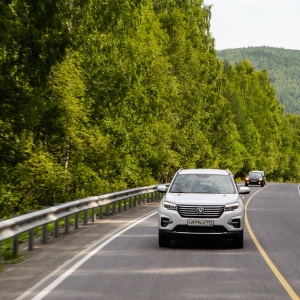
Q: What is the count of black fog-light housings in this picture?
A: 2